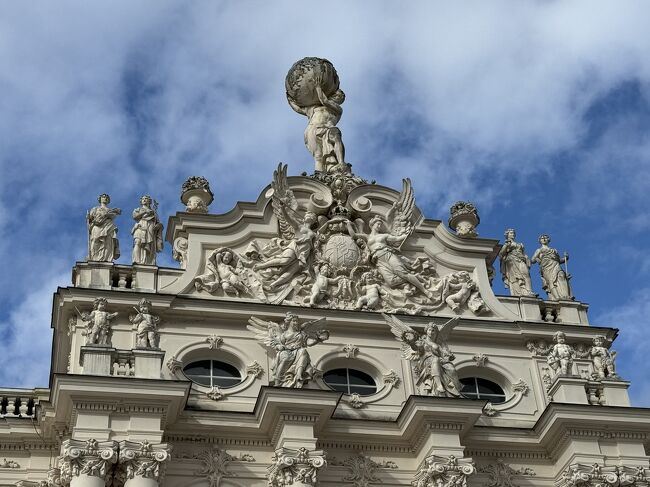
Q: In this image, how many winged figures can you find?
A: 4